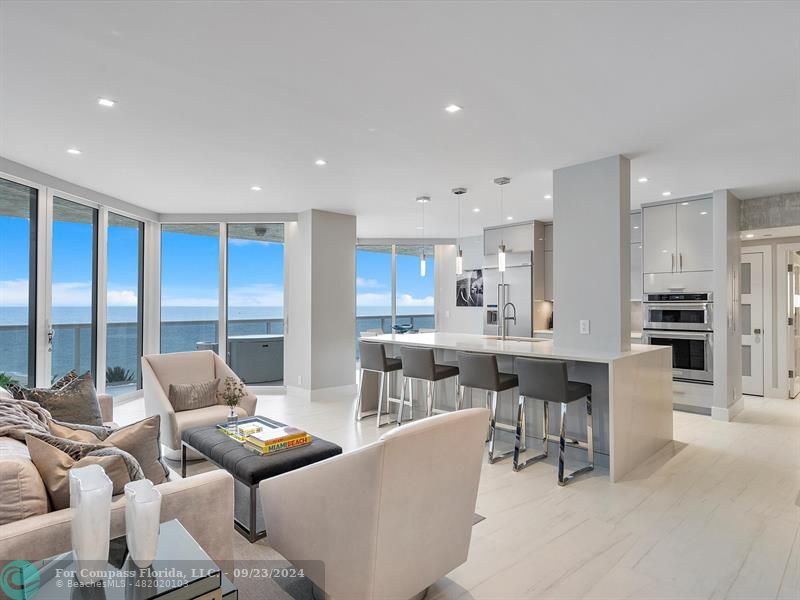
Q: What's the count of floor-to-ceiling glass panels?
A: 7